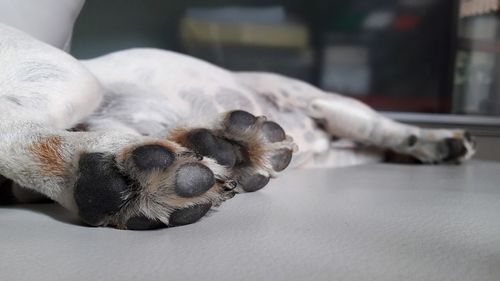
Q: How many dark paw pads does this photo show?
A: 10